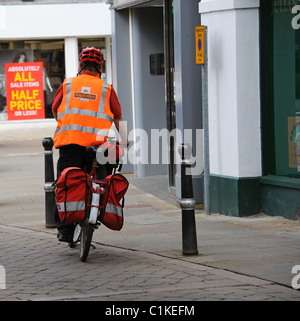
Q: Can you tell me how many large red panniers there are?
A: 2